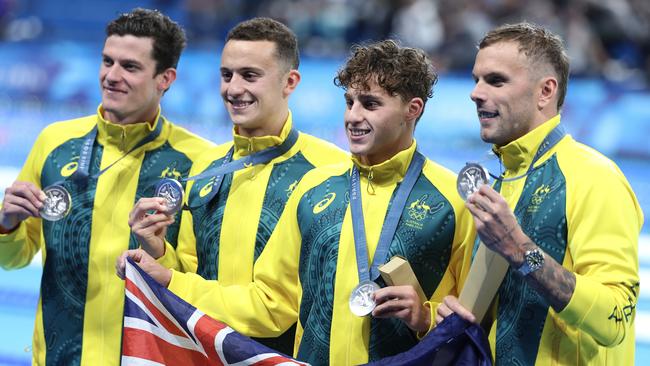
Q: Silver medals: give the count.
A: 4